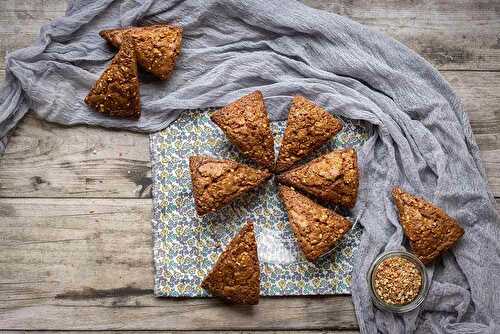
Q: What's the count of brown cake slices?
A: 9